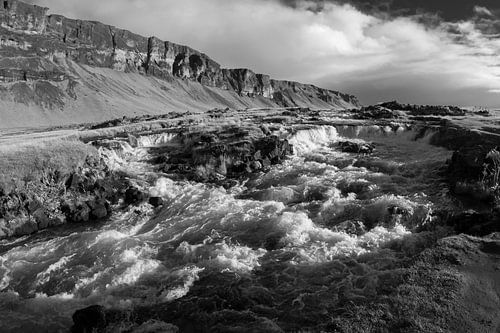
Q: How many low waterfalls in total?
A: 2